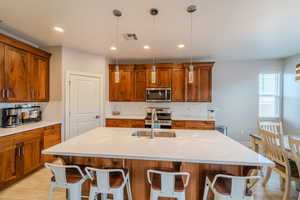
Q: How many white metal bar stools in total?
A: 4